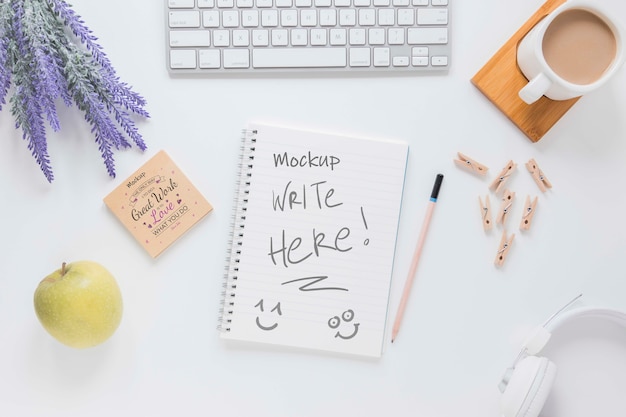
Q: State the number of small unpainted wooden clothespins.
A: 7